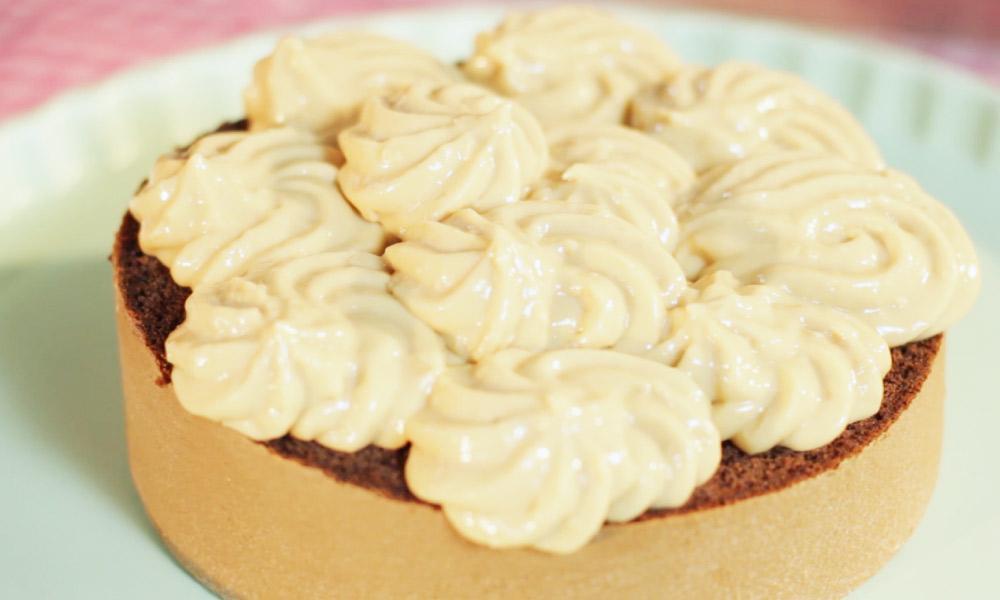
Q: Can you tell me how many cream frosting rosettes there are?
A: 11